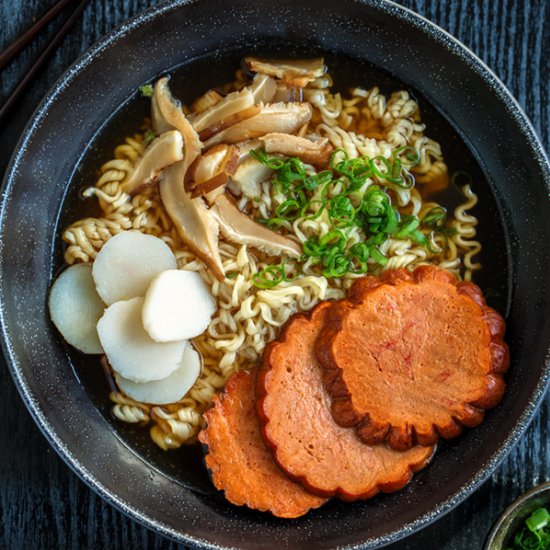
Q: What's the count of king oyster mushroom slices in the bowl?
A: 5